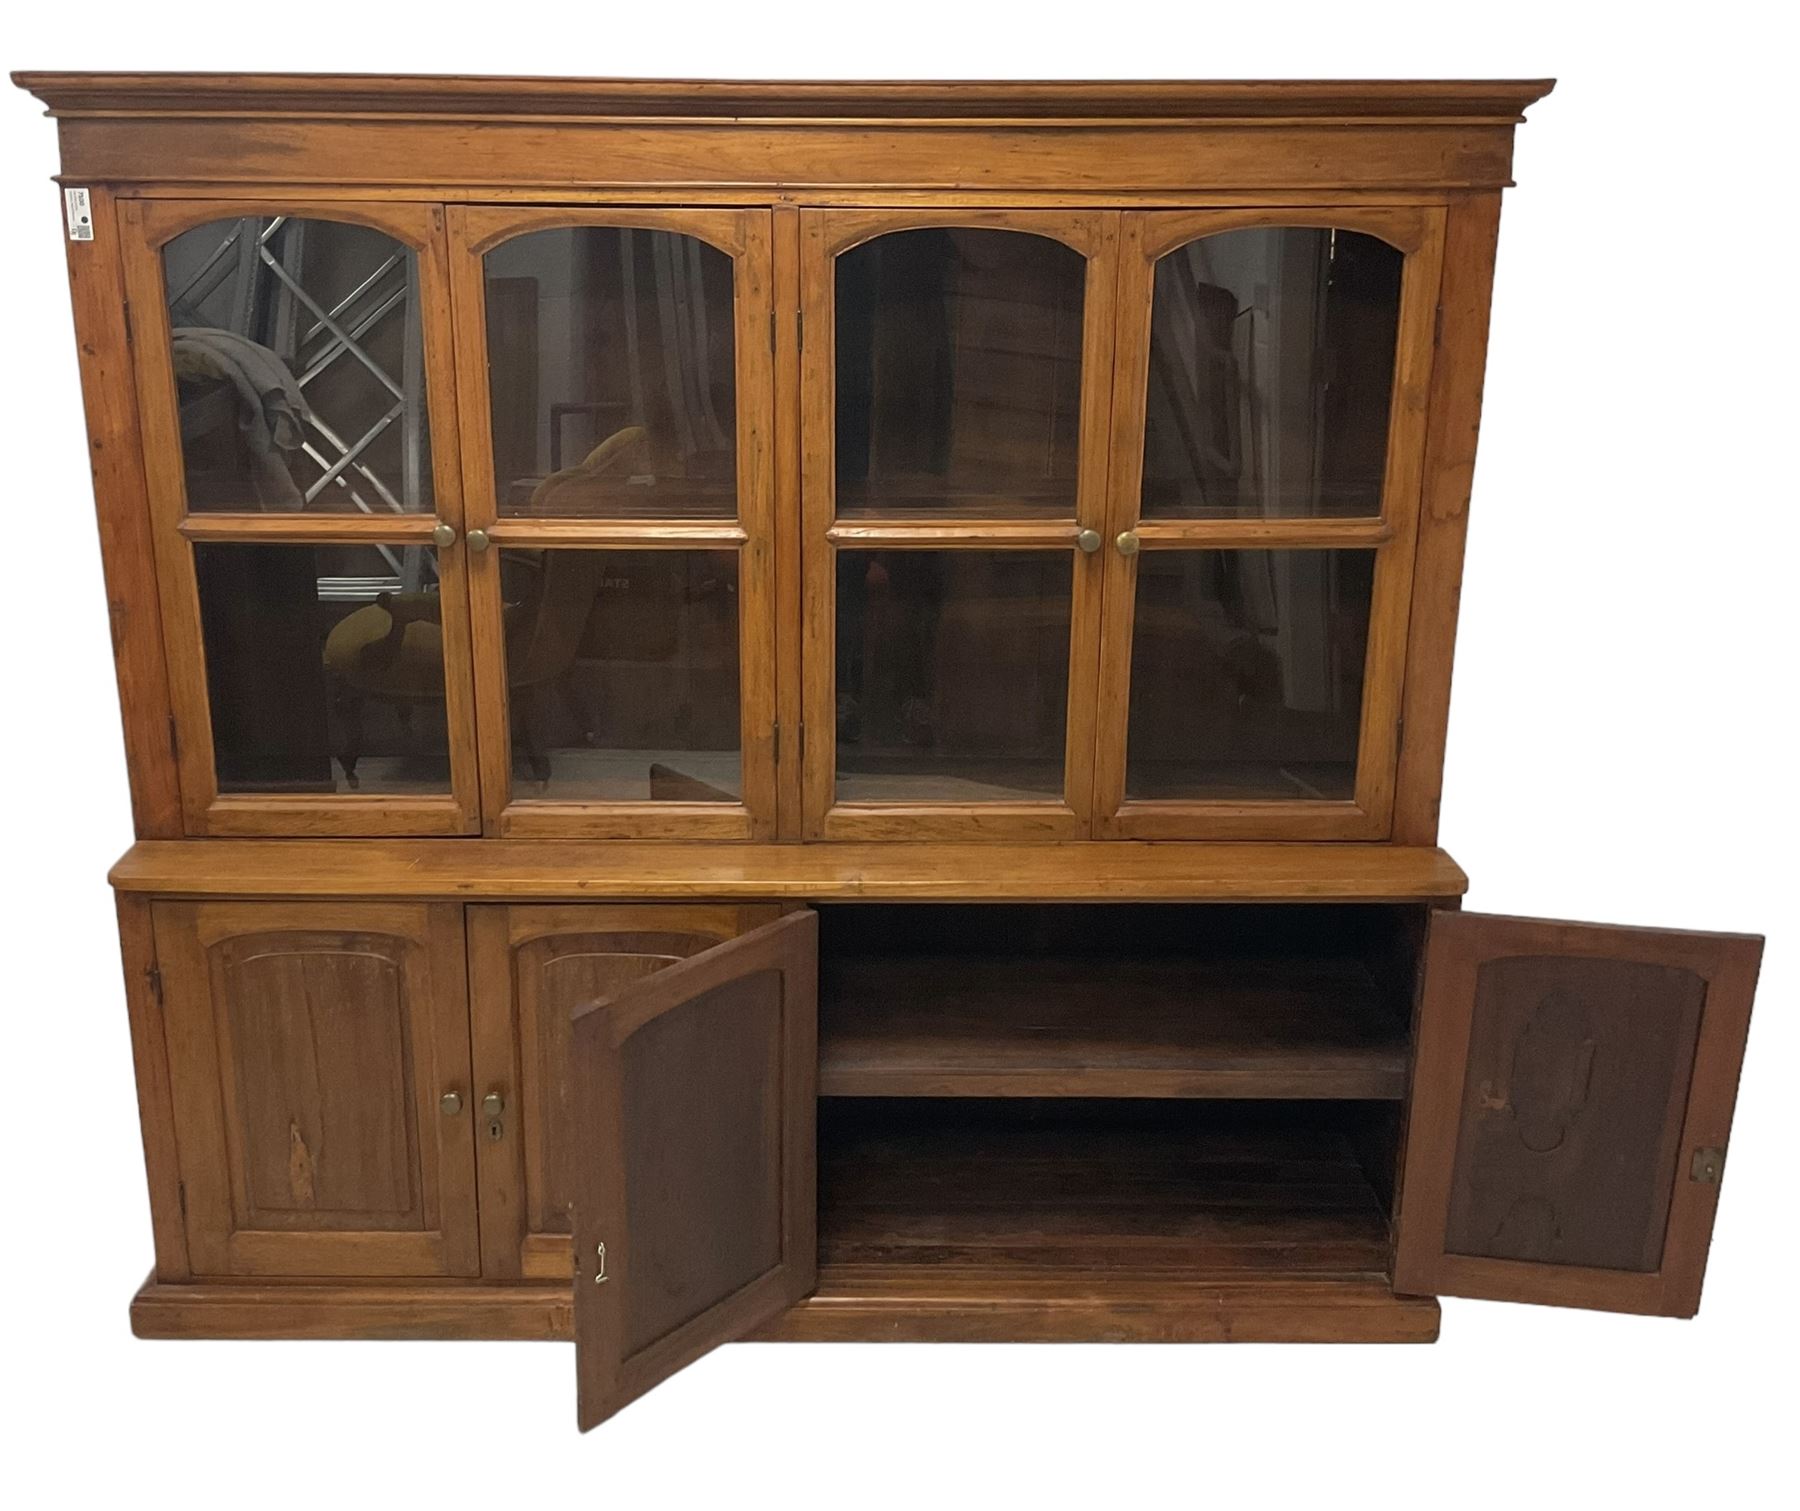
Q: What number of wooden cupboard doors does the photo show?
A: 4